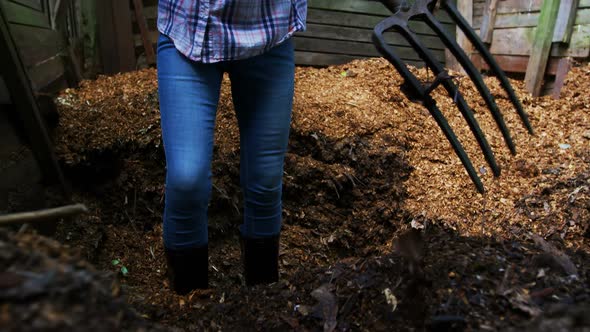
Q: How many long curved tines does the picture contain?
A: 4